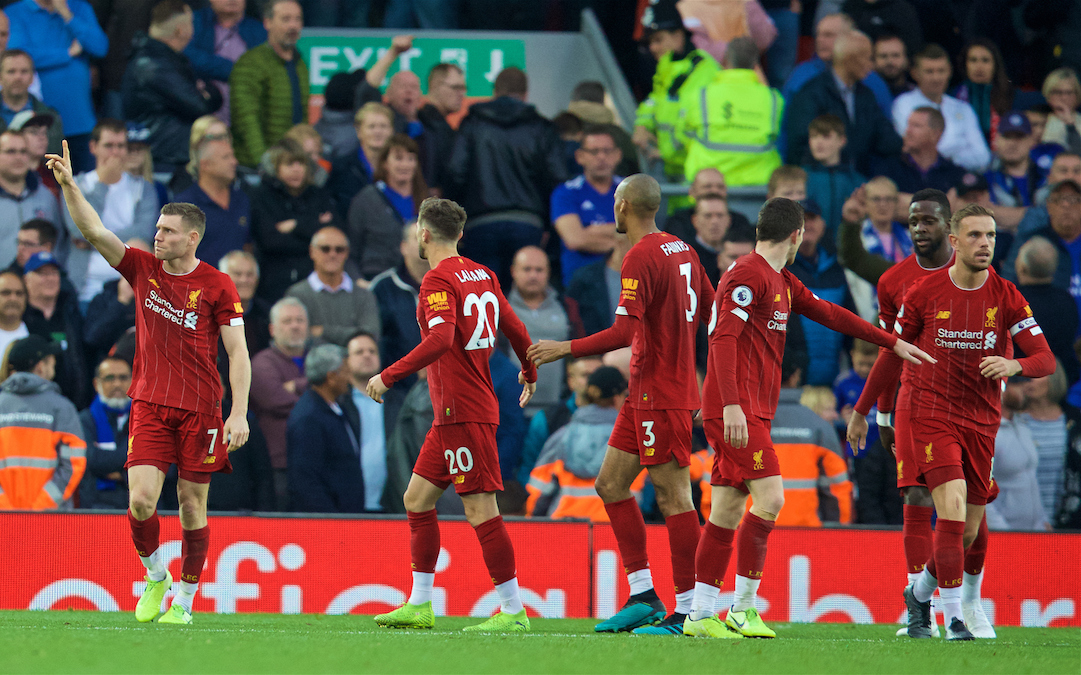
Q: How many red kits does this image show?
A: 6